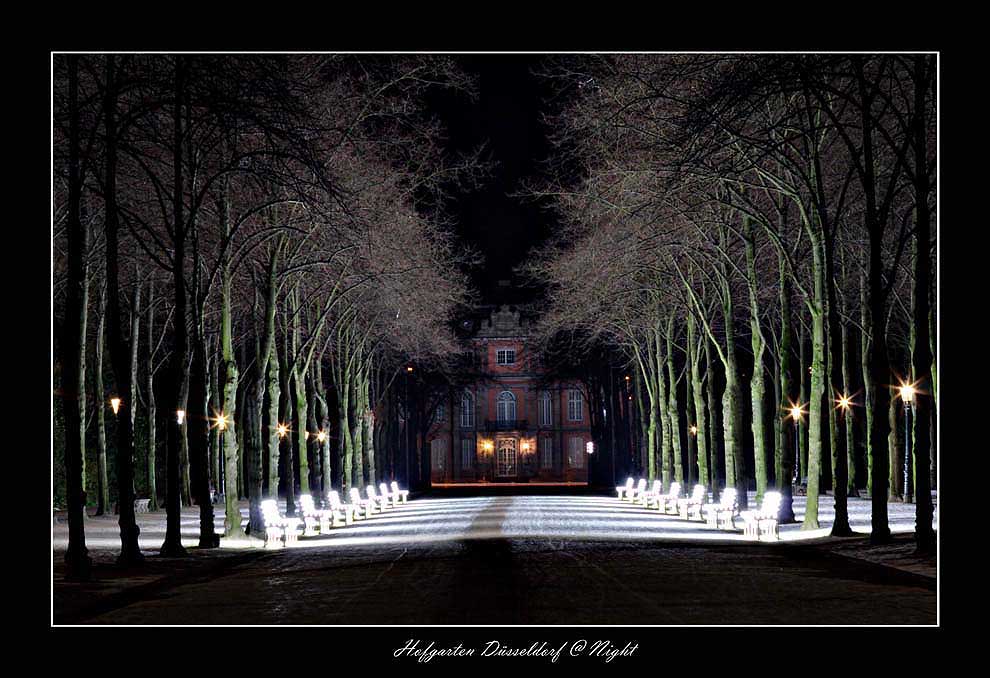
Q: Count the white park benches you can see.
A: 14